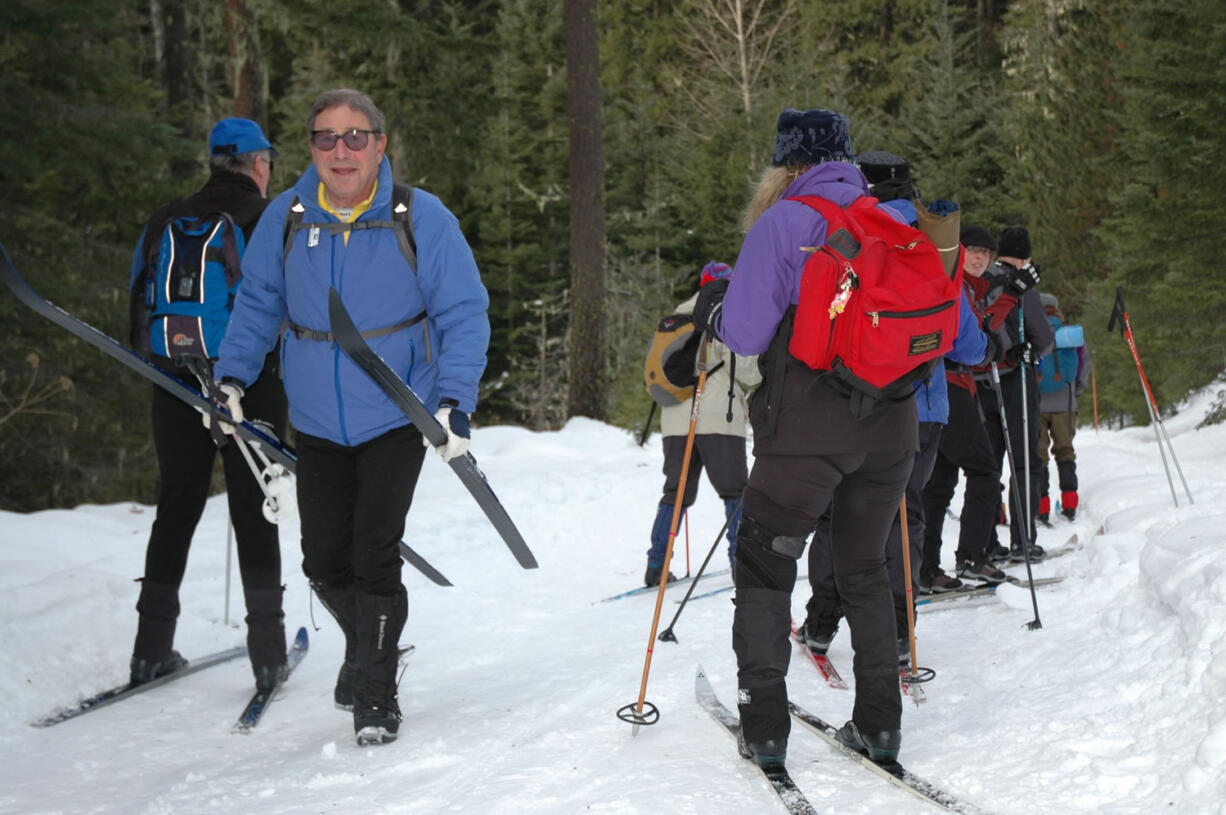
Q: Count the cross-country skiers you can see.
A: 8